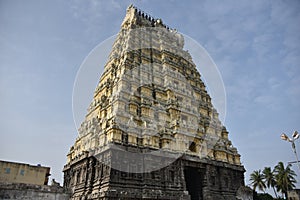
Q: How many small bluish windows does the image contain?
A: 2